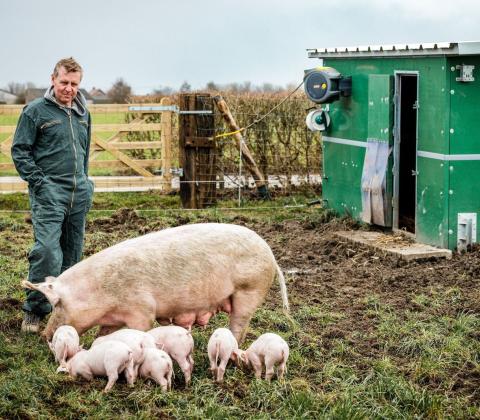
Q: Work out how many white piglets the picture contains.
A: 7